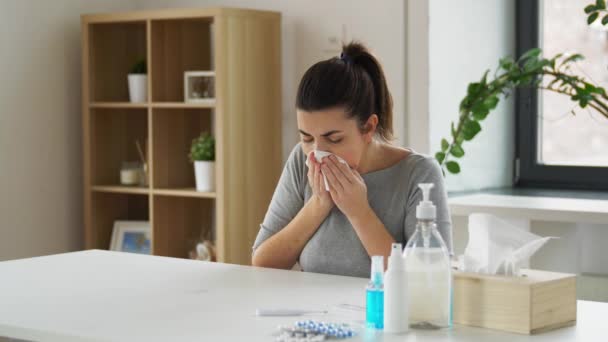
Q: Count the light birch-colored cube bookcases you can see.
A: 1